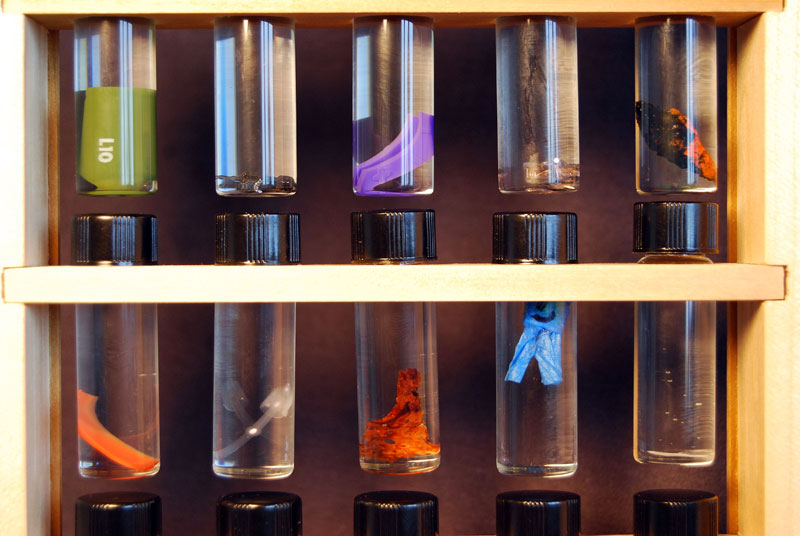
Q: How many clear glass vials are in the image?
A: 10